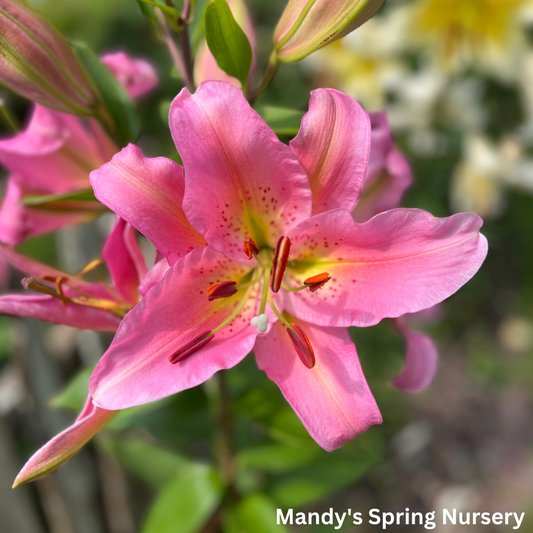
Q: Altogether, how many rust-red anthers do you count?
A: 6